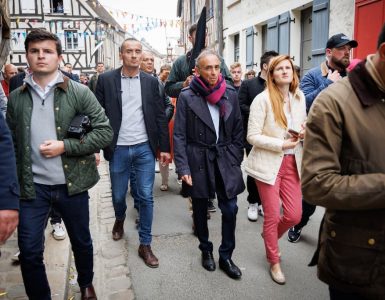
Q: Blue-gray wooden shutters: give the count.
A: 4